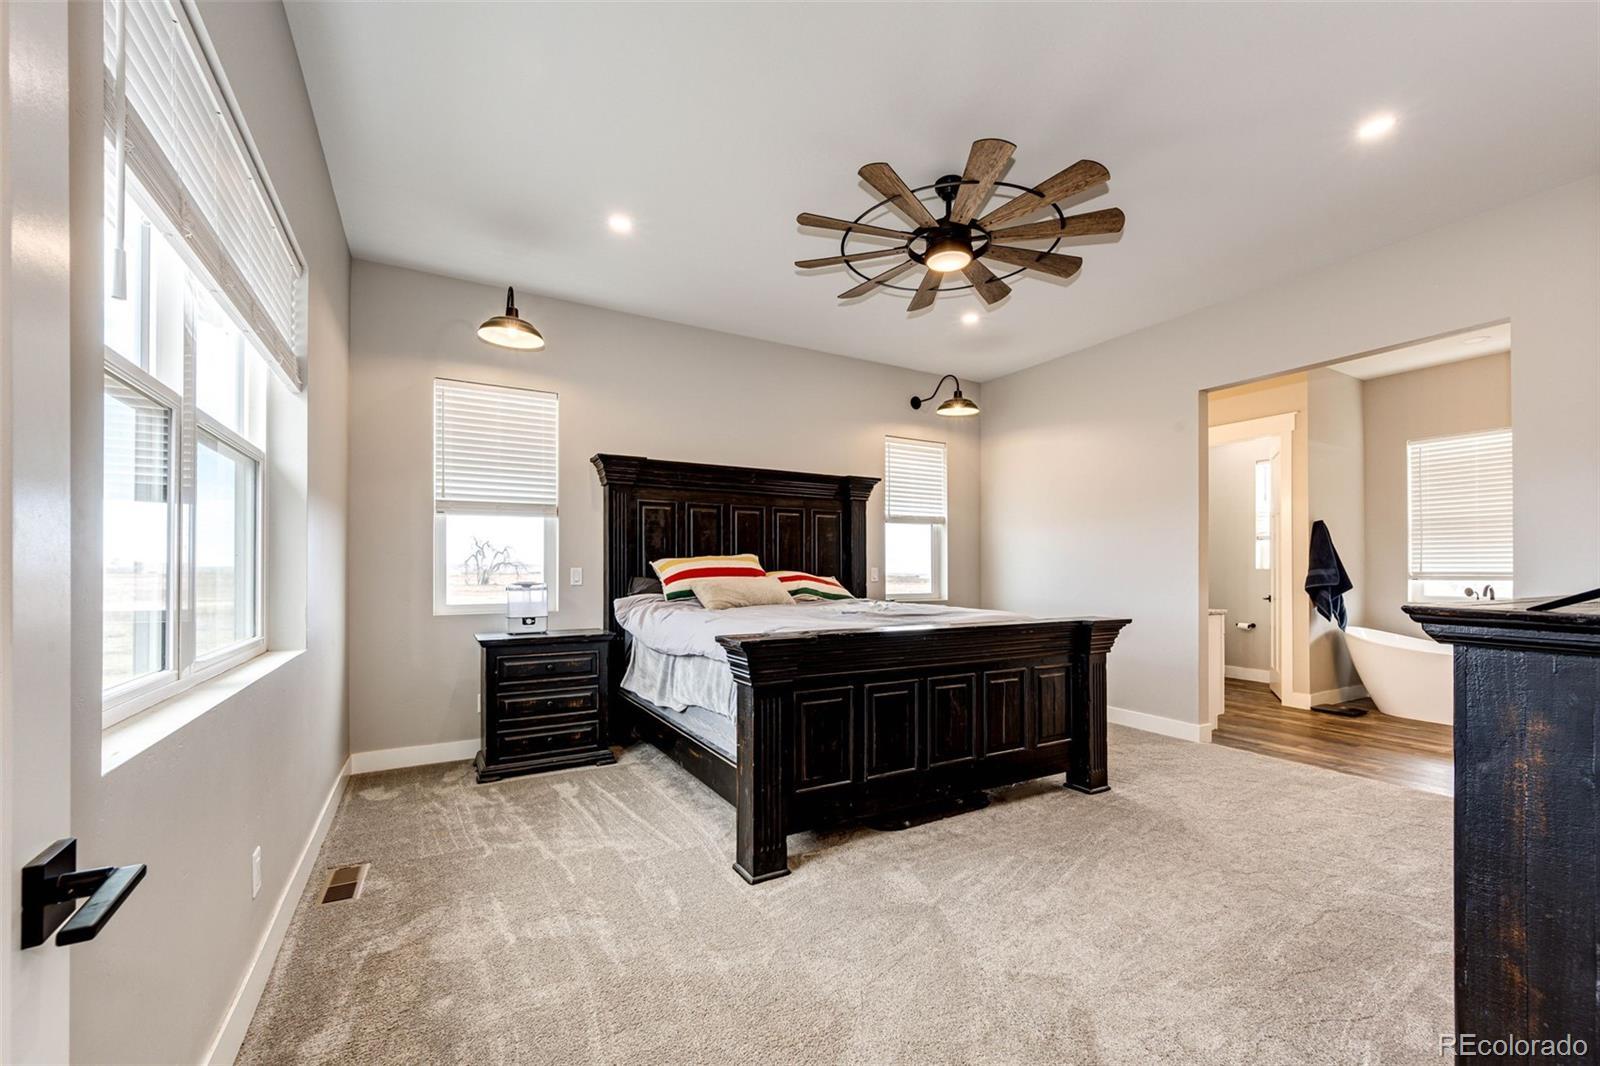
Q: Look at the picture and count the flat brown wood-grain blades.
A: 10